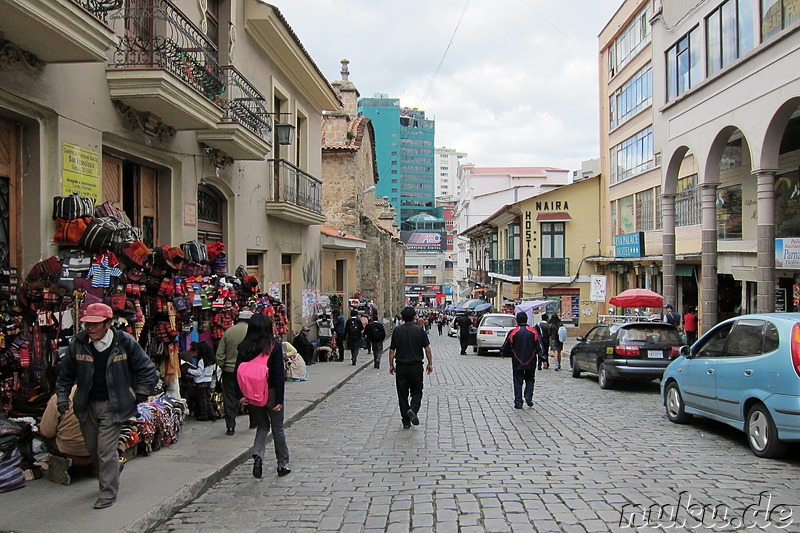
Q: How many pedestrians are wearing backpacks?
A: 4